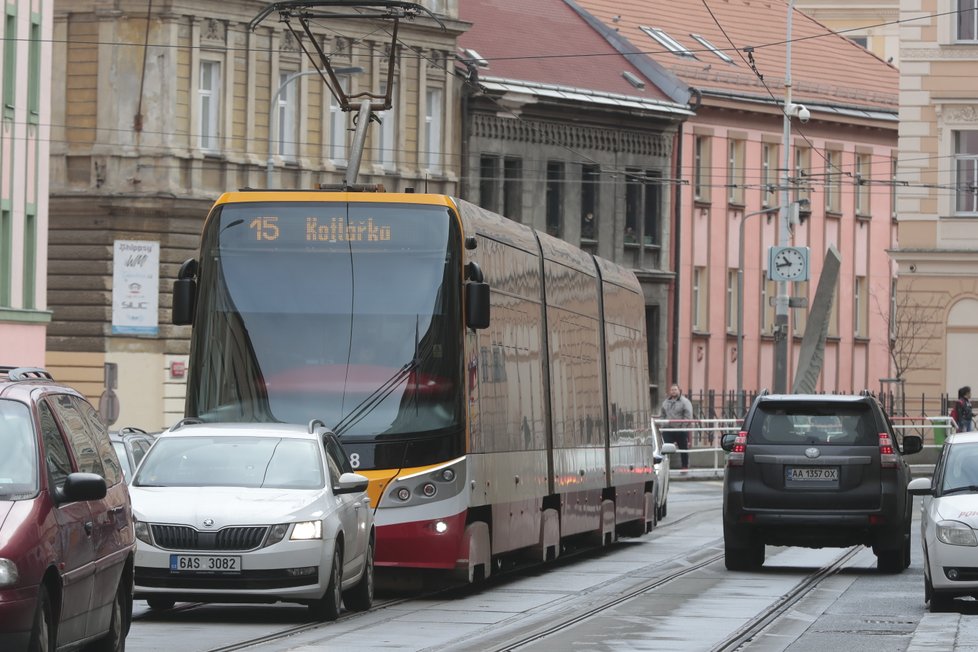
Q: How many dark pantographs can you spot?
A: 1